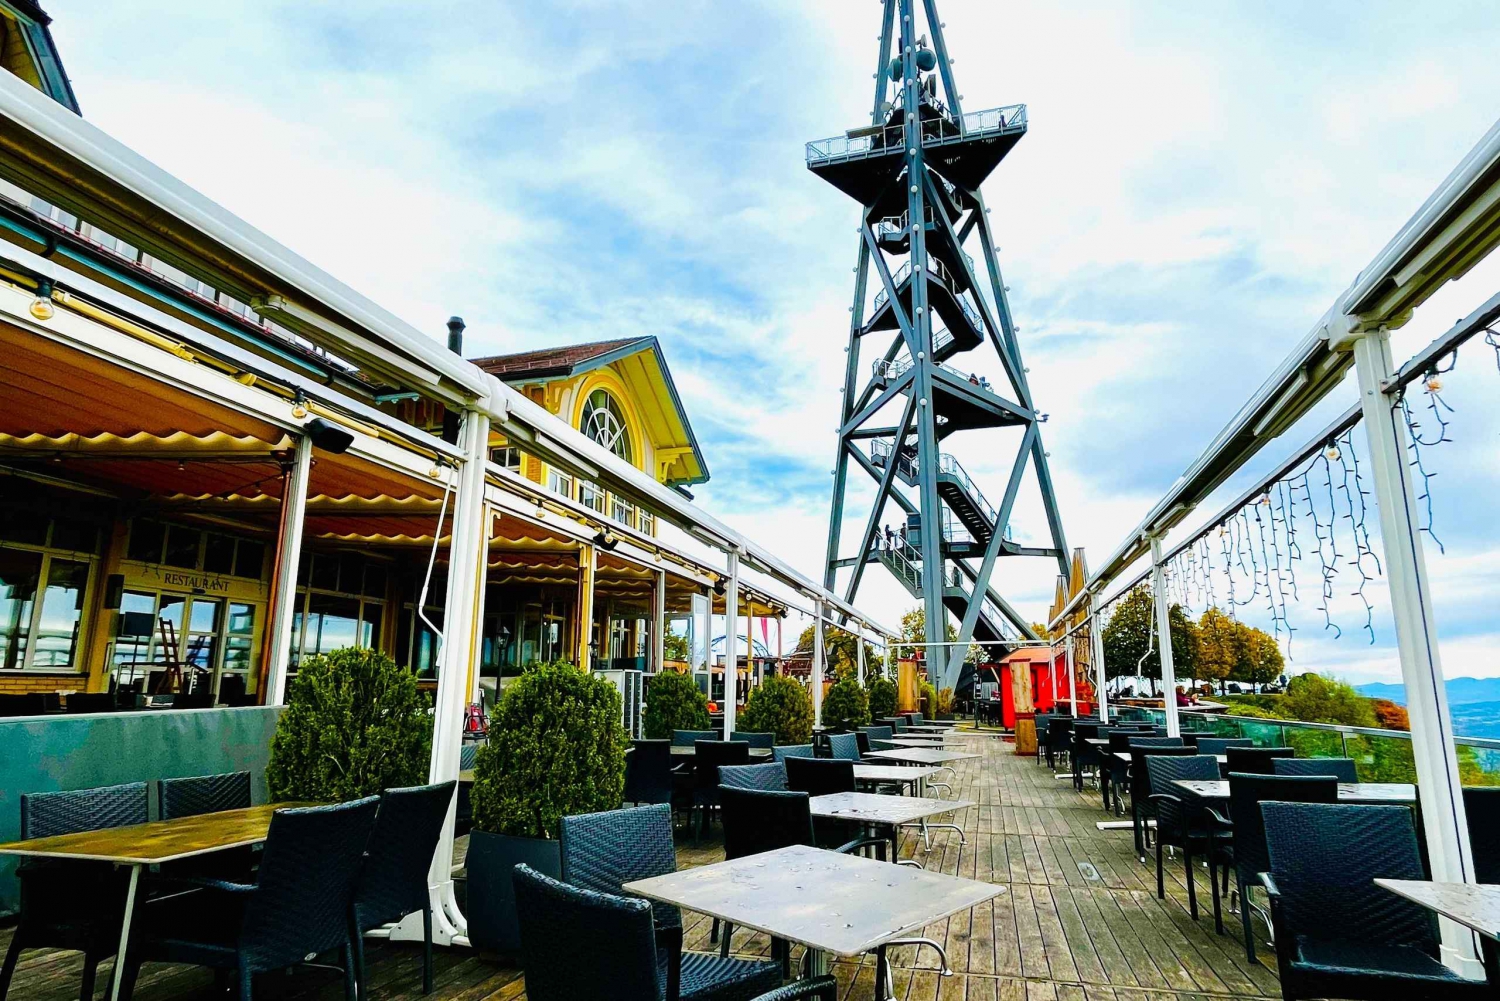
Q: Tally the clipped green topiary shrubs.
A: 6